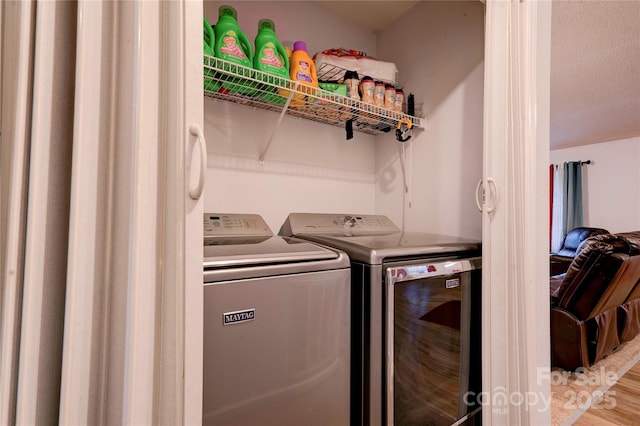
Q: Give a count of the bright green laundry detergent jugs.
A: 3